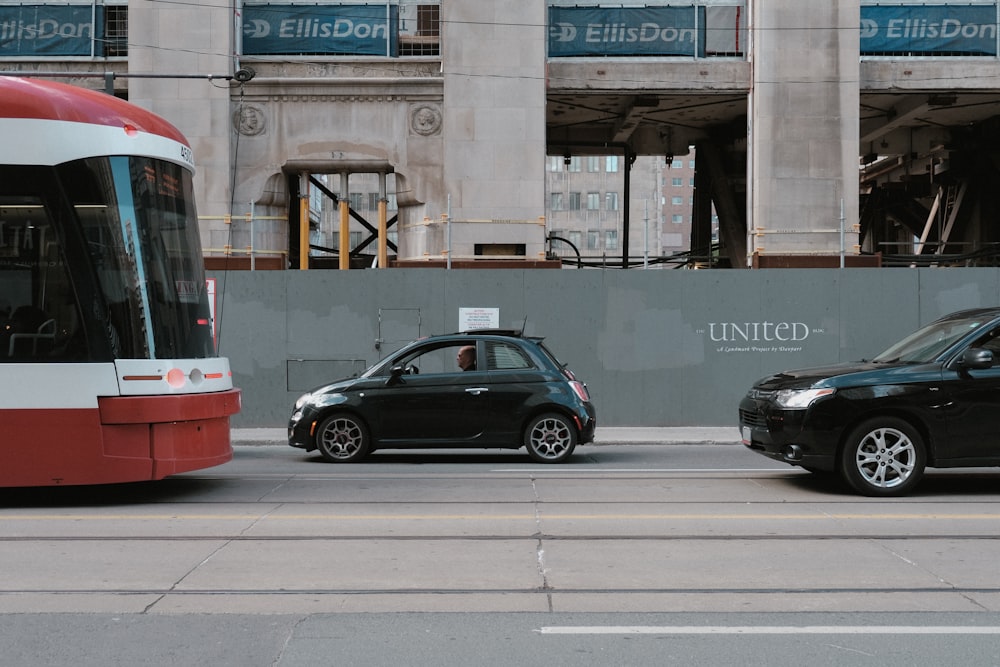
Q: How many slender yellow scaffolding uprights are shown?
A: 3